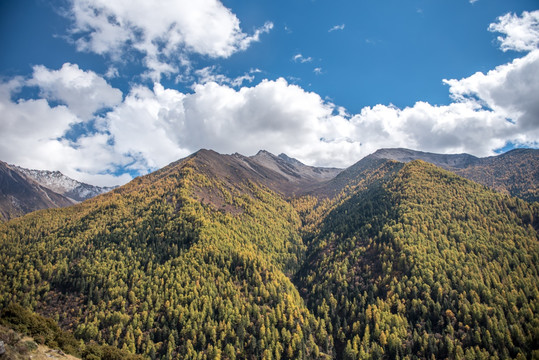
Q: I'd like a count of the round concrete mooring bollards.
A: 0